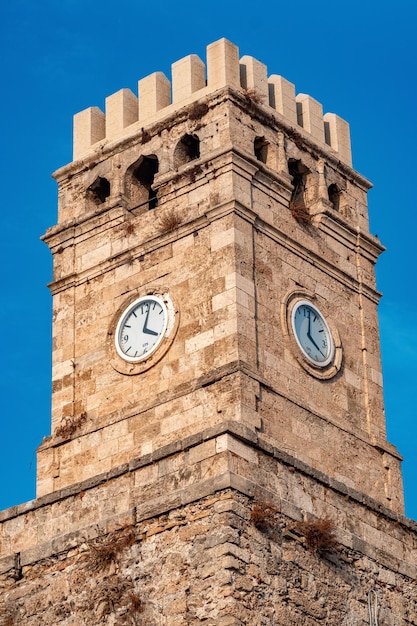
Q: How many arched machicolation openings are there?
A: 6